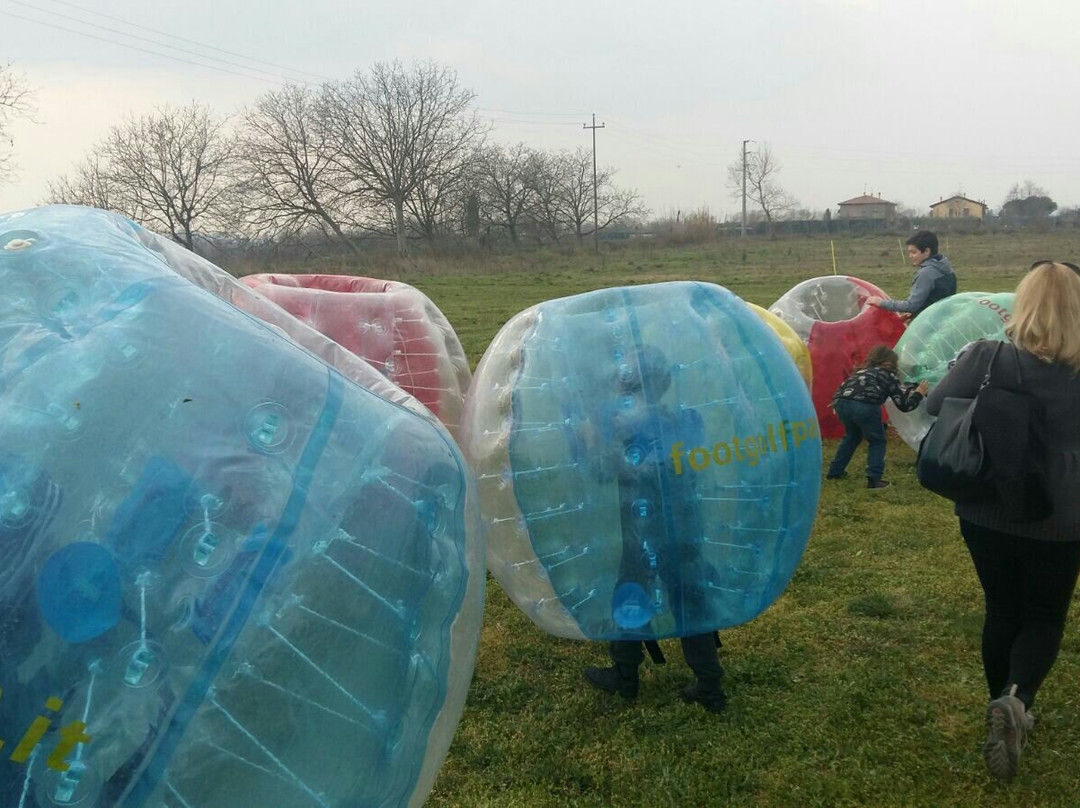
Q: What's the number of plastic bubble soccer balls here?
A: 6